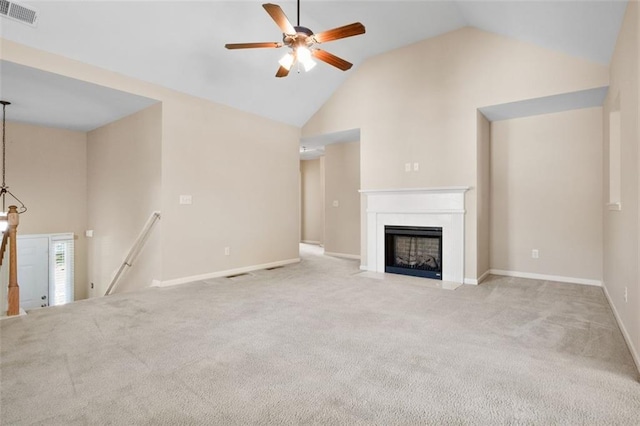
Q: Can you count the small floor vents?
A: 2